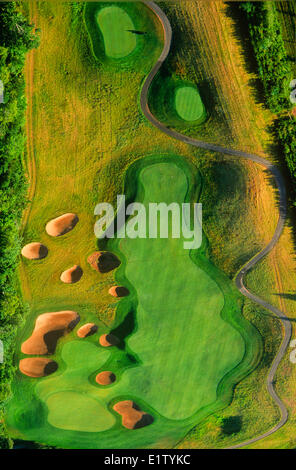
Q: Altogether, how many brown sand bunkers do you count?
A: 11